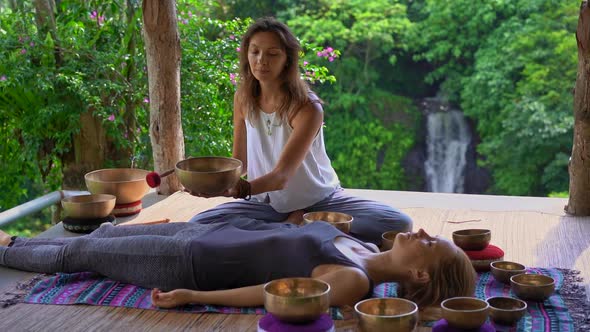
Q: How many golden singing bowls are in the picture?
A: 12